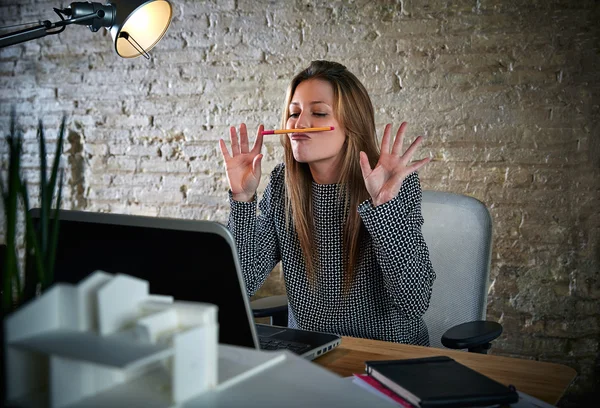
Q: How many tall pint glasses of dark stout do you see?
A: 0